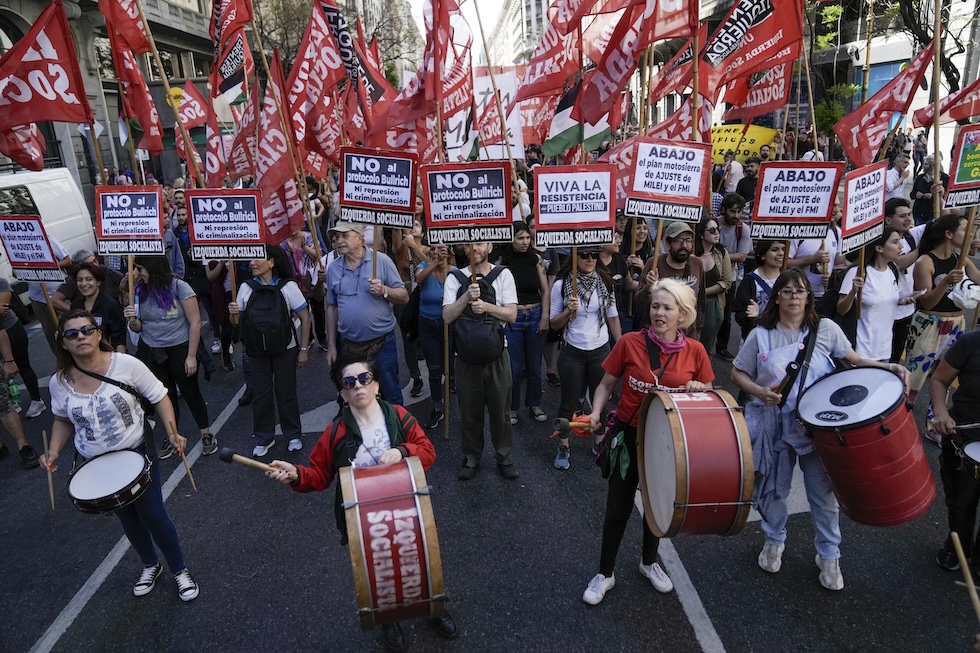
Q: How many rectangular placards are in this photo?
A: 10